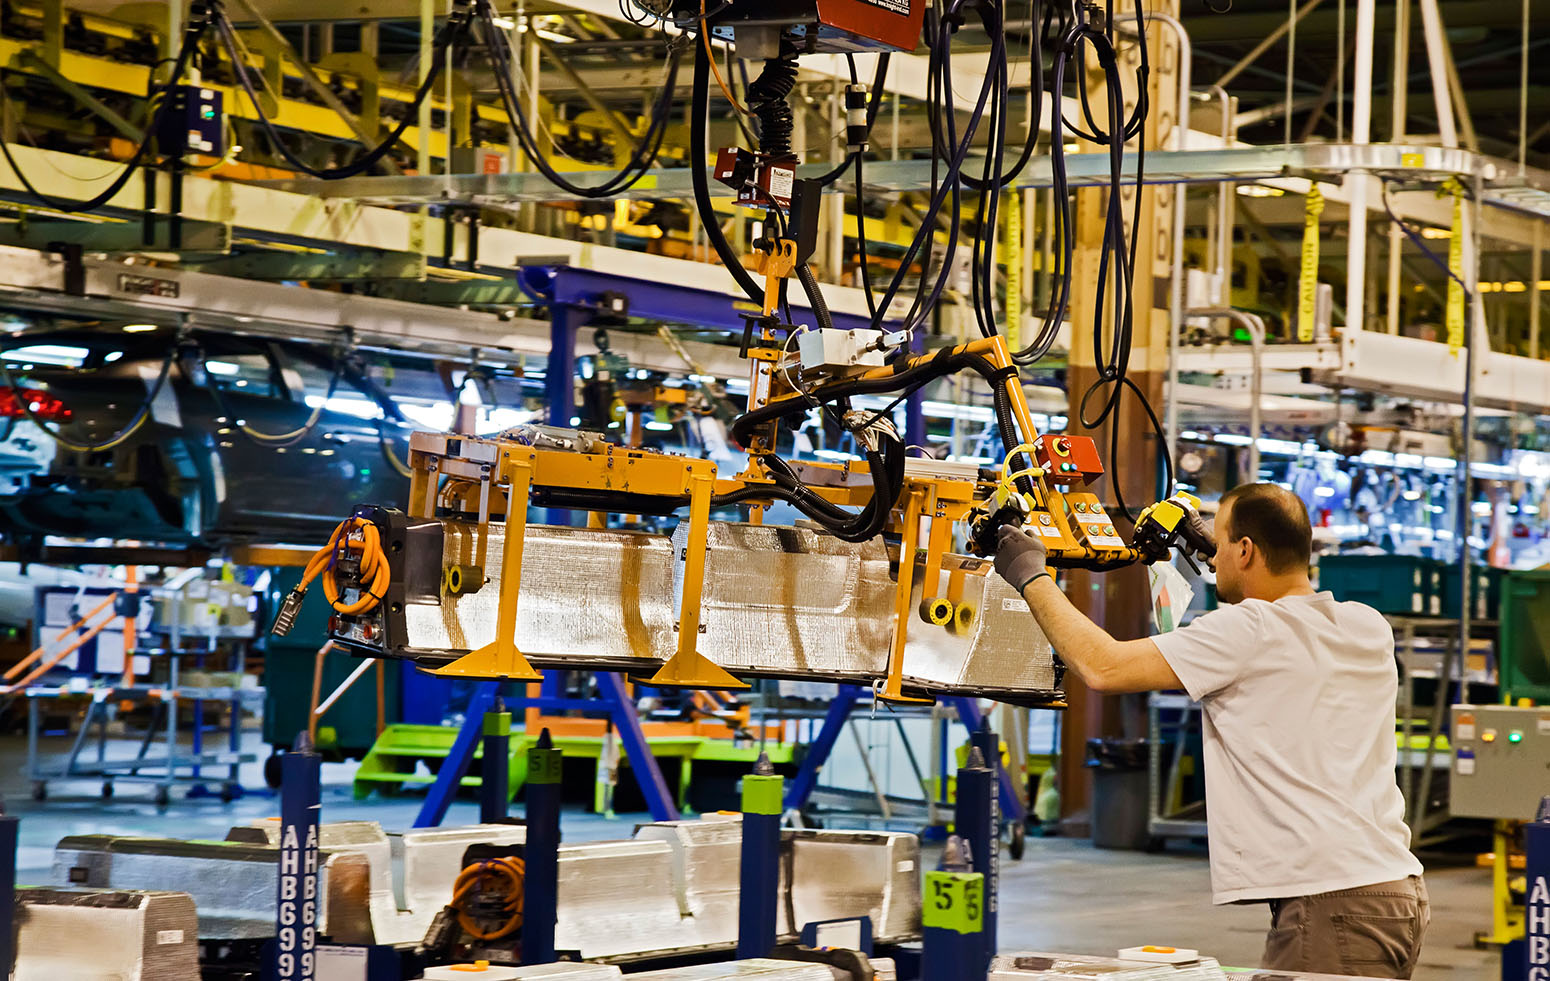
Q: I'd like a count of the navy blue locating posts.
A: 9